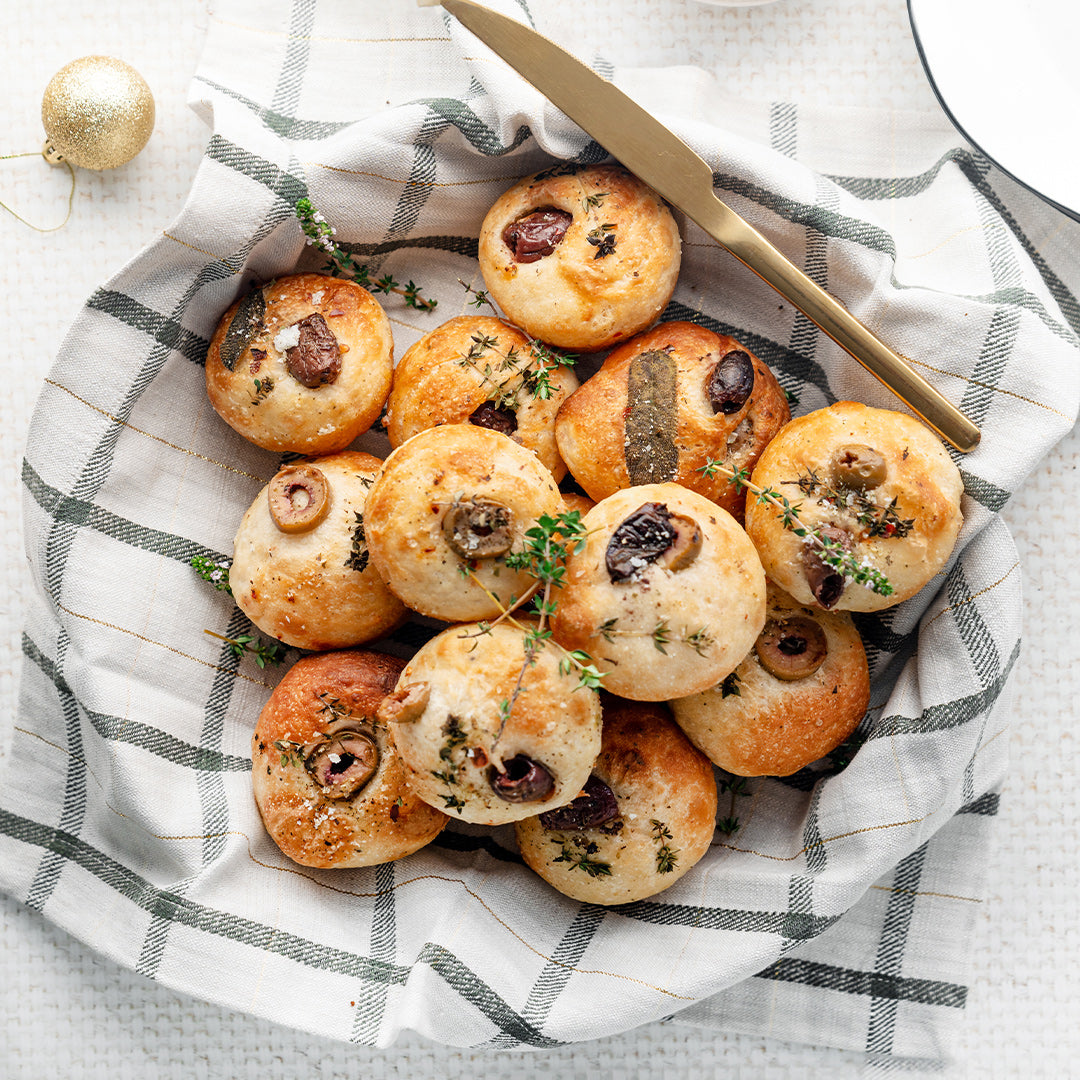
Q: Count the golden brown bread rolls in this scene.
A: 12